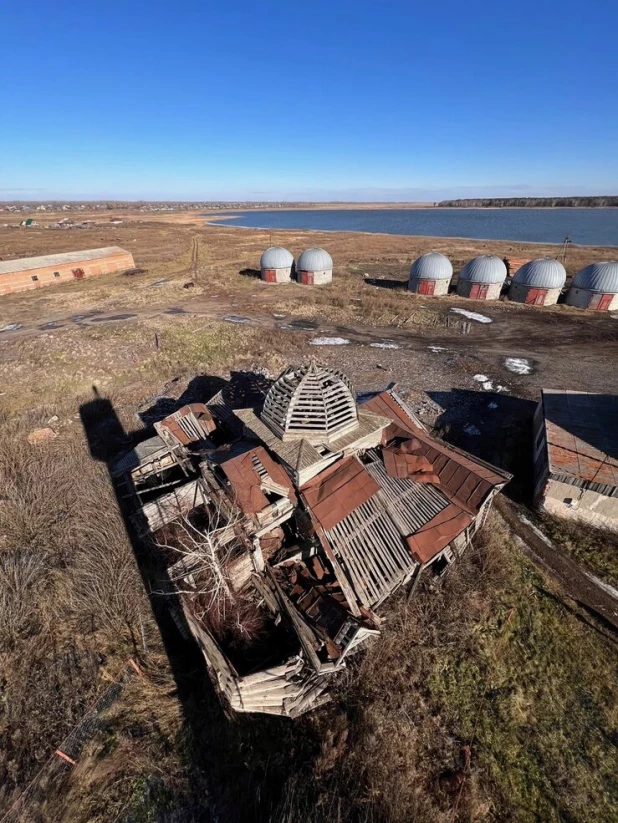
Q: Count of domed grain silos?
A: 6